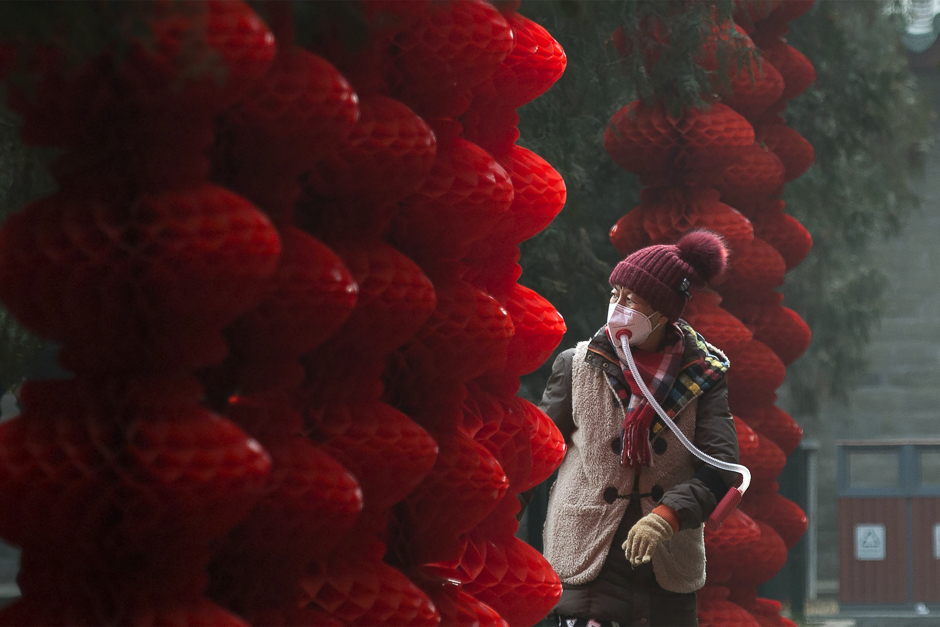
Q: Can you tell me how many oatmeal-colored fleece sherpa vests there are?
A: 1